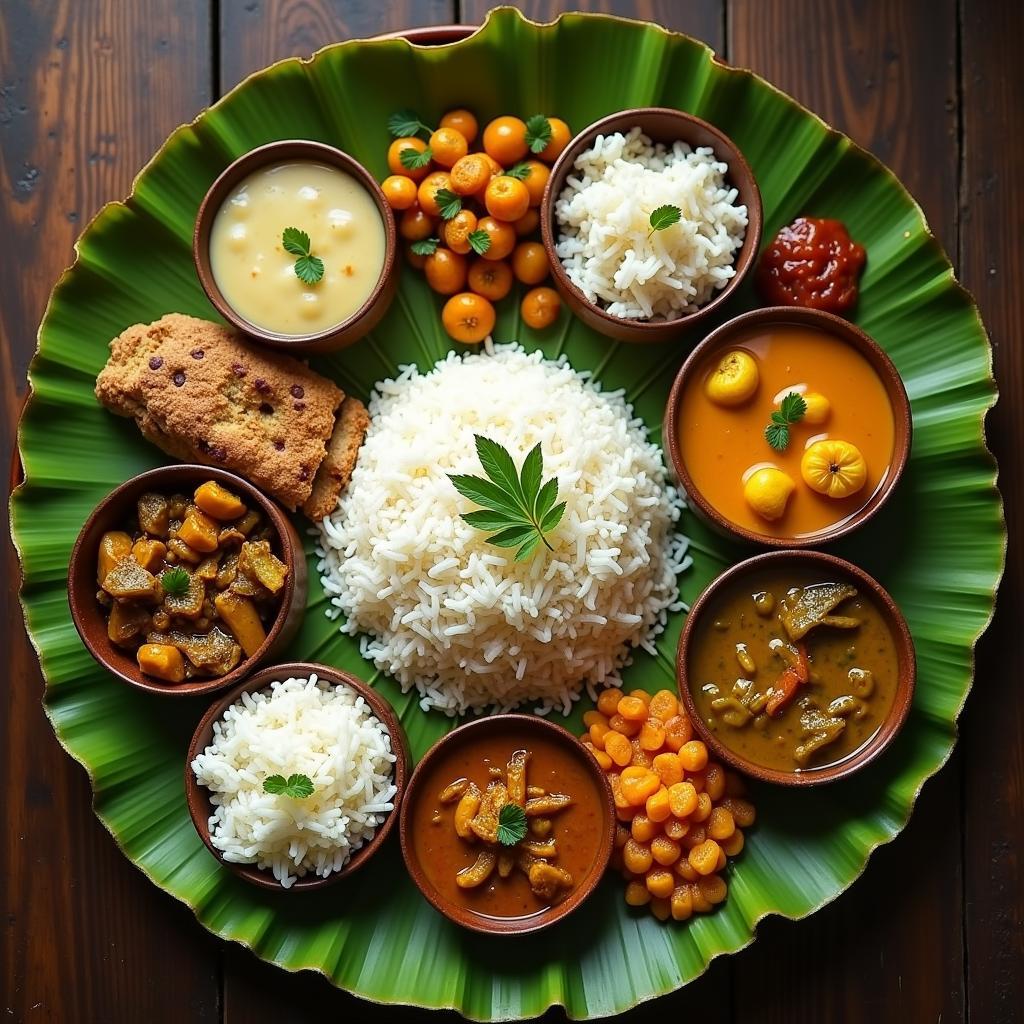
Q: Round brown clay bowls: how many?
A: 7